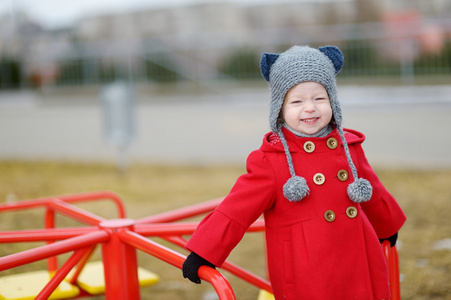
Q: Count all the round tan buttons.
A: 6